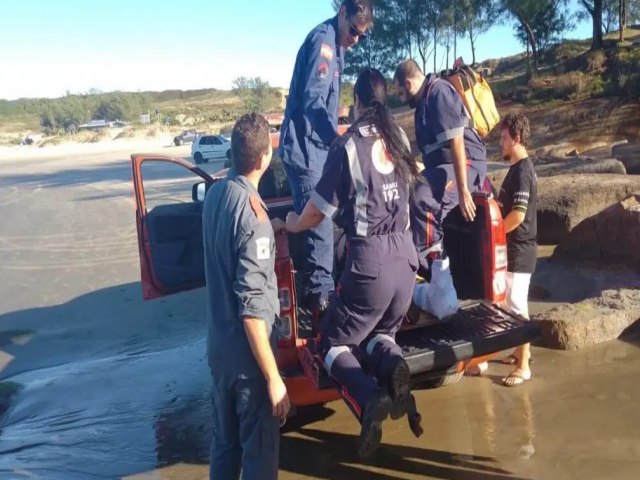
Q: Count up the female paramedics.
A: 1